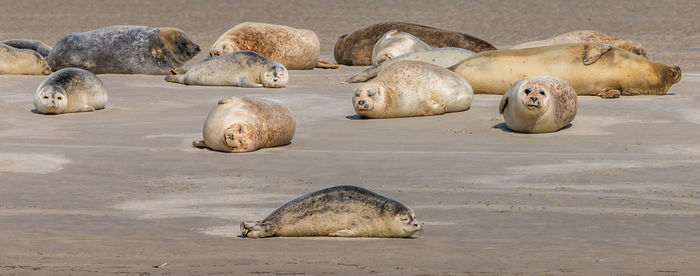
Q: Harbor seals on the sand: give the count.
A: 15